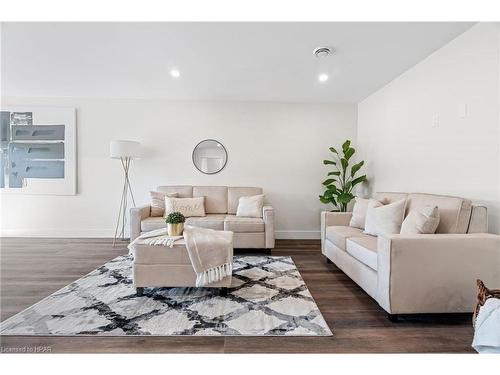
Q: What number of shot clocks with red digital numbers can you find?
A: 0